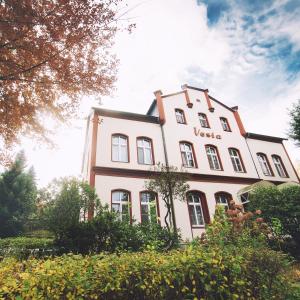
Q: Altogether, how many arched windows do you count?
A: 14